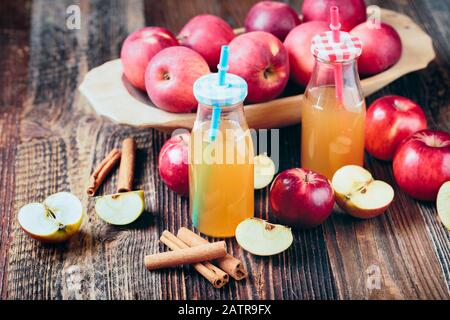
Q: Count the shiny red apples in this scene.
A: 12